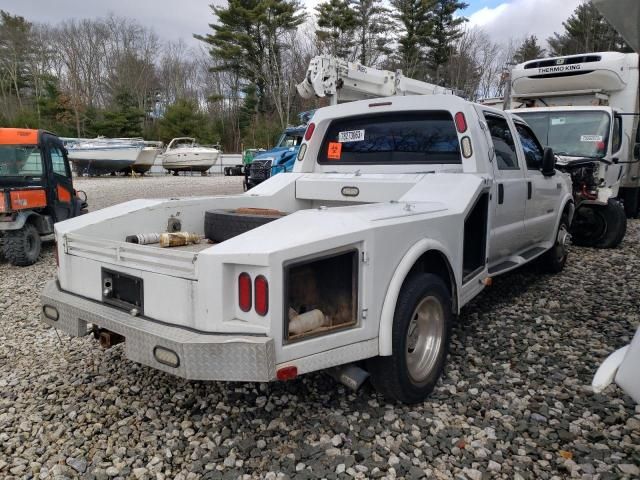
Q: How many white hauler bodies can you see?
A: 1